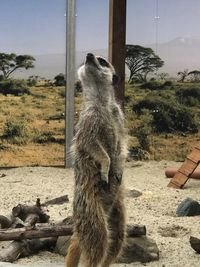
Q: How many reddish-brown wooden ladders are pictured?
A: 1